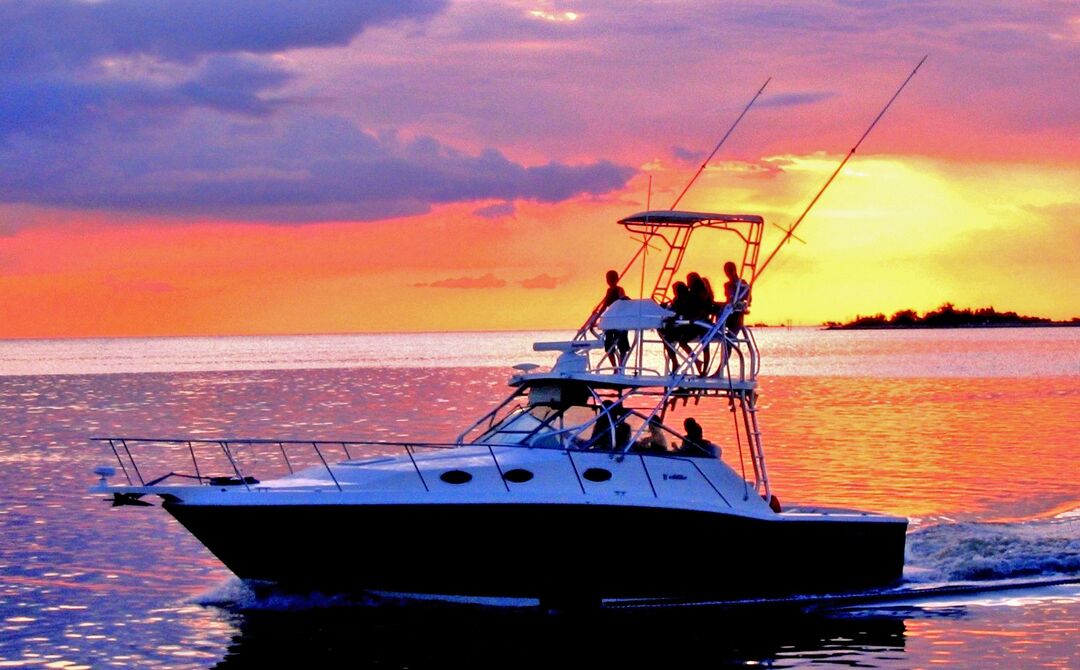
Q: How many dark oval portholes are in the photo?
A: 3